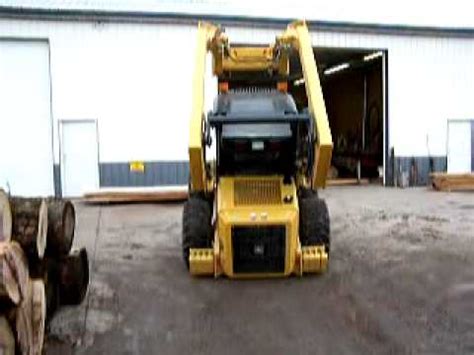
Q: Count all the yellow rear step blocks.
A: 2